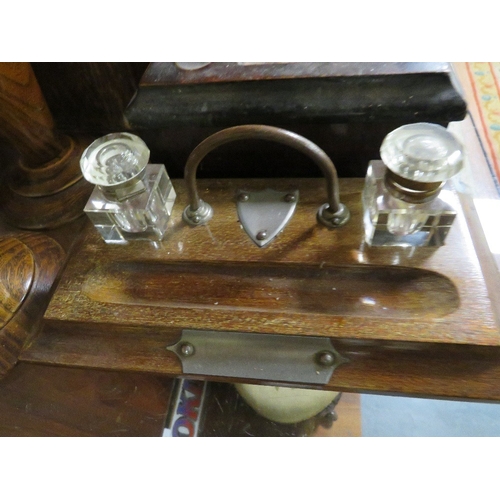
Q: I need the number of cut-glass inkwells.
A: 2